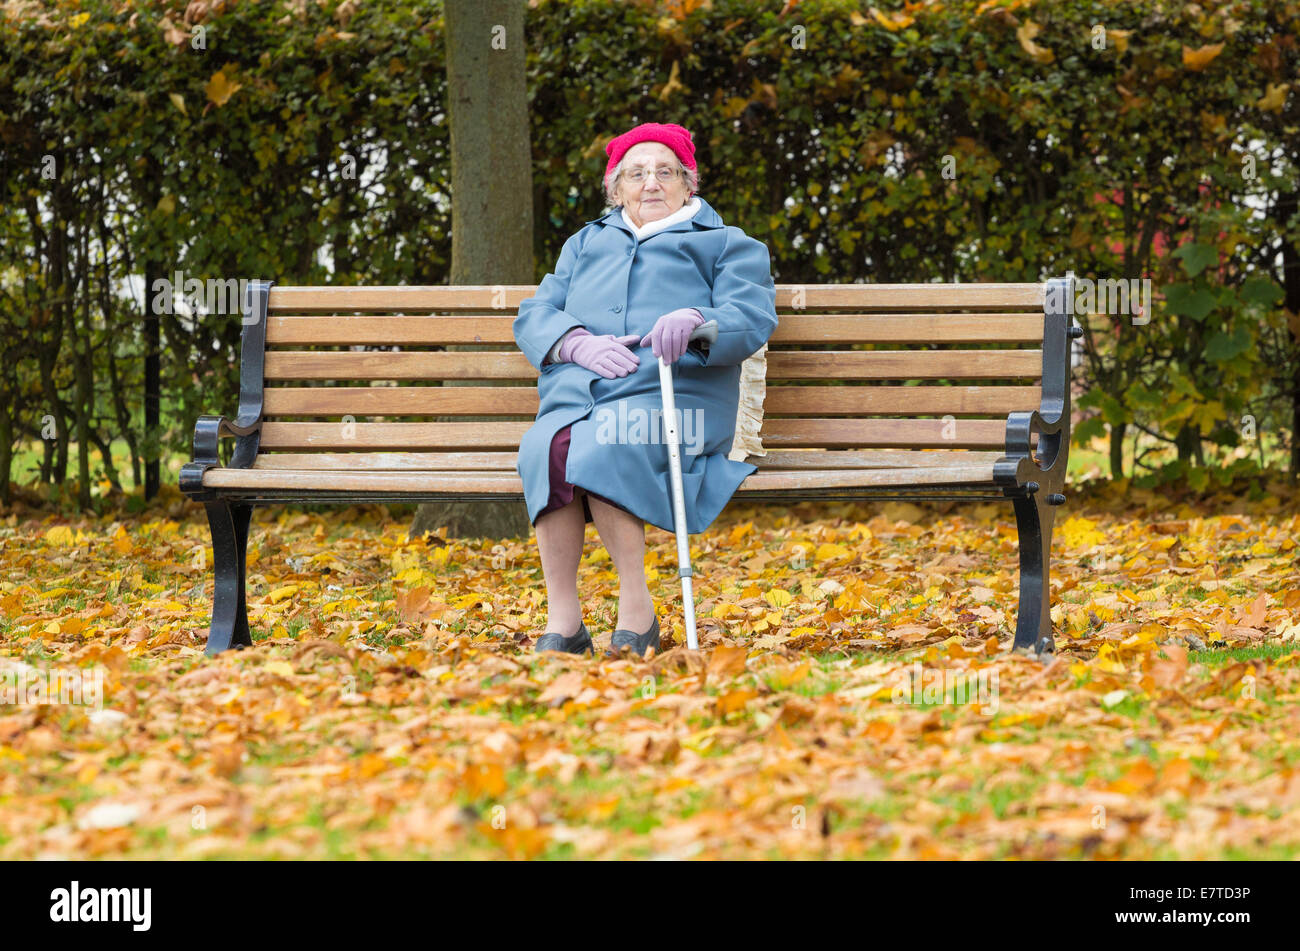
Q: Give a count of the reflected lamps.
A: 0